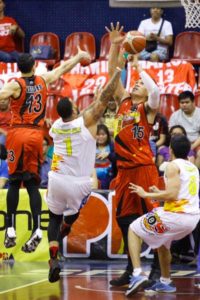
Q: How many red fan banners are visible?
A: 3